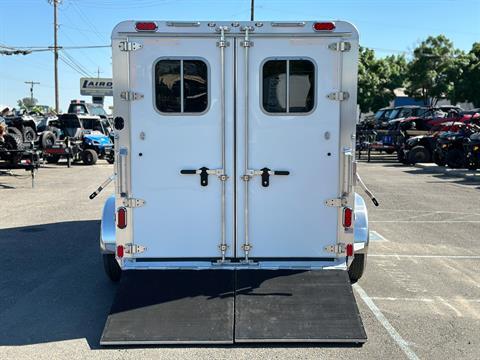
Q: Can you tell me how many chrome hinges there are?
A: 8